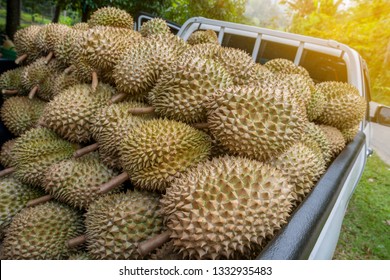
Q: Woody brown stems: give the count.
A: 15